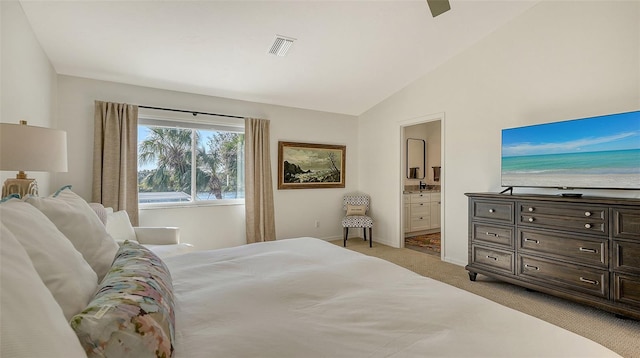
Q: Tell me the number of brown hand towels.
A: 1